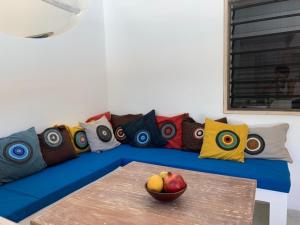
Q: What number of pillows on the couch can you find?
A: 11